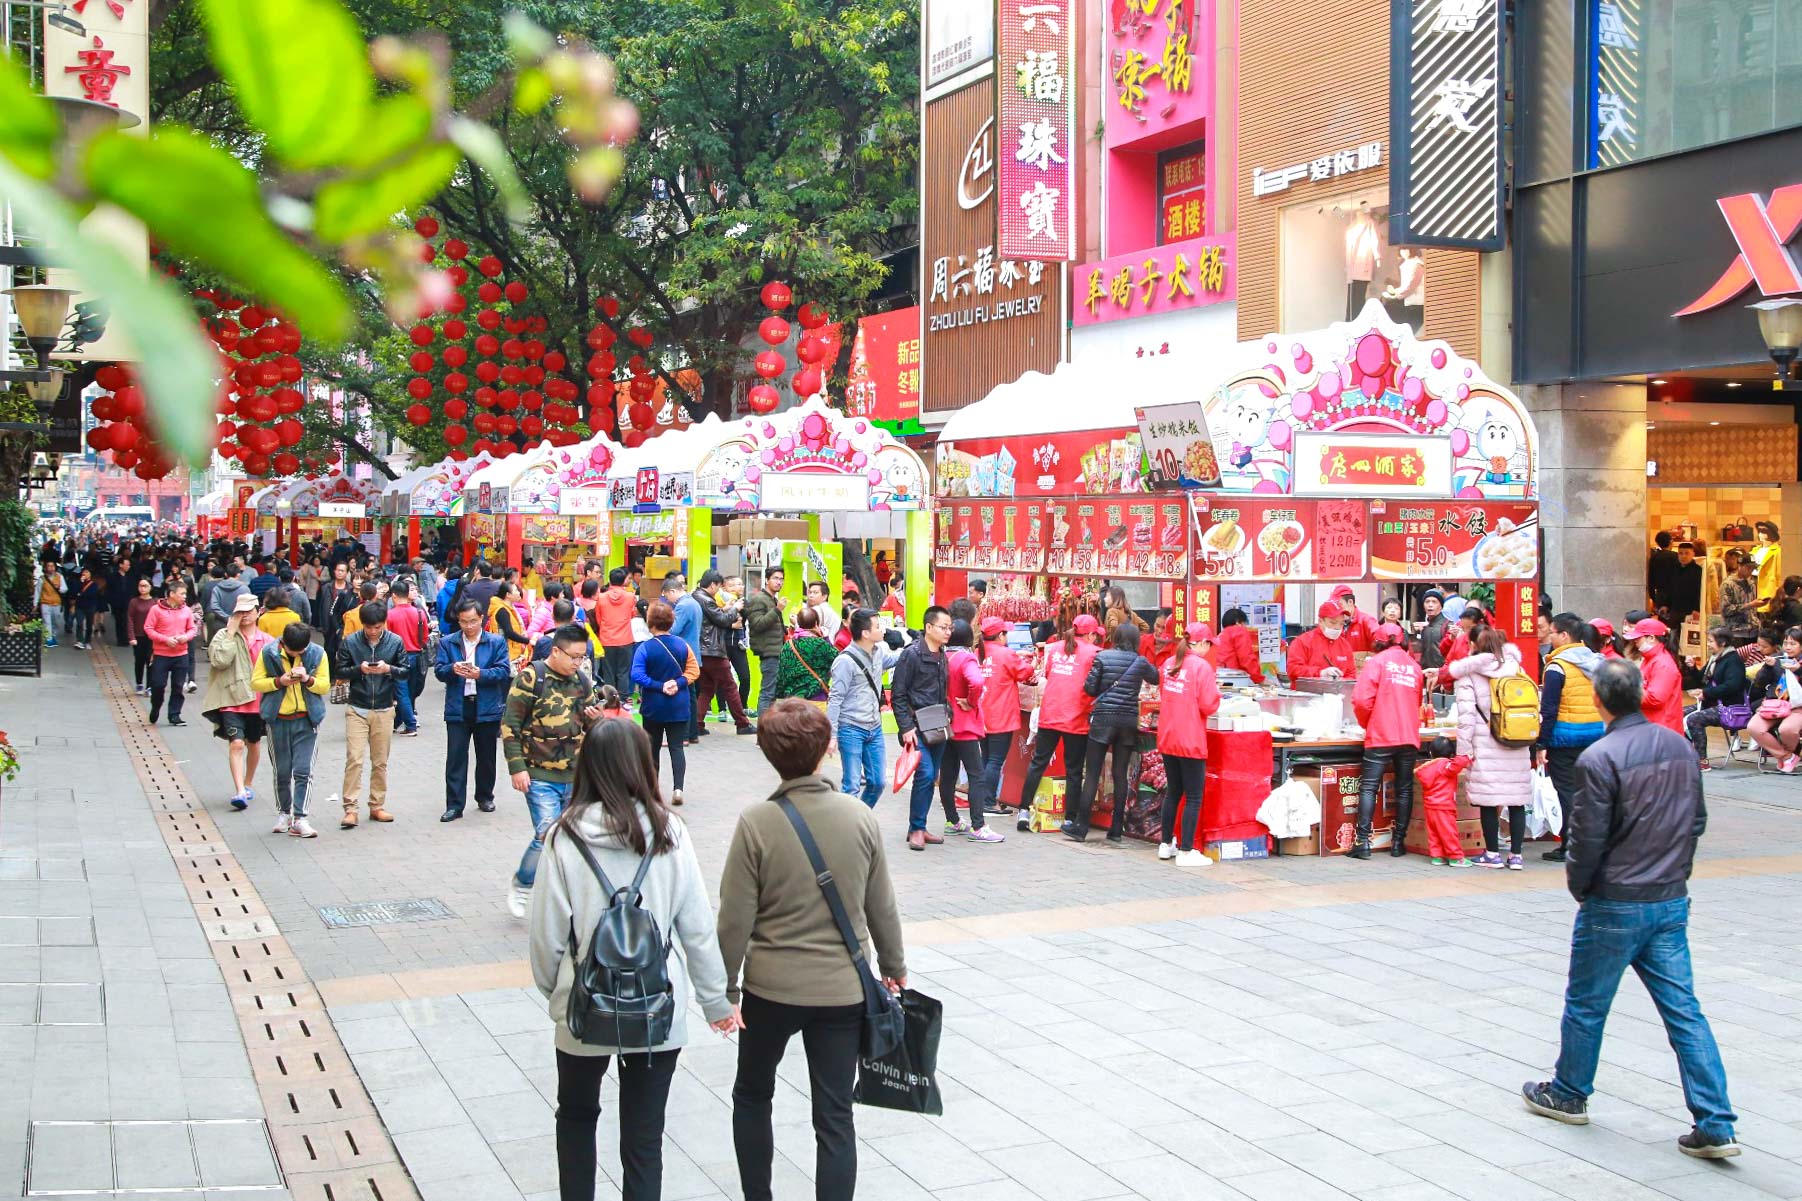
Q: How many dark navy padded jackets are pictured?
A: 1